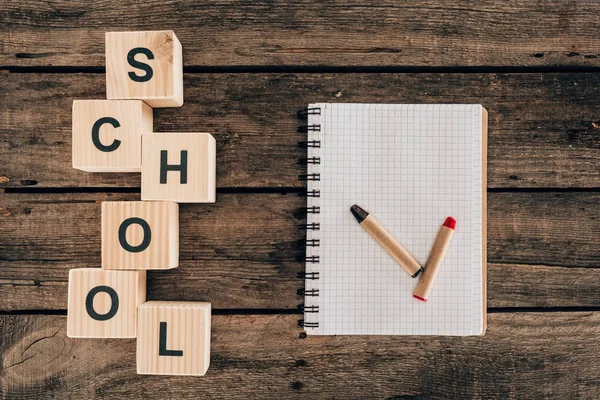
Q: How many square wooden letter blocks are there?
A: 6